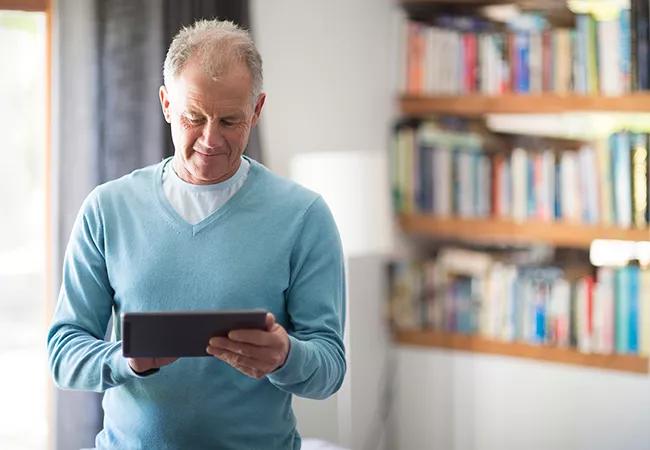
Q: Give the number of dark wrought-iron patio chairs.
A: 0